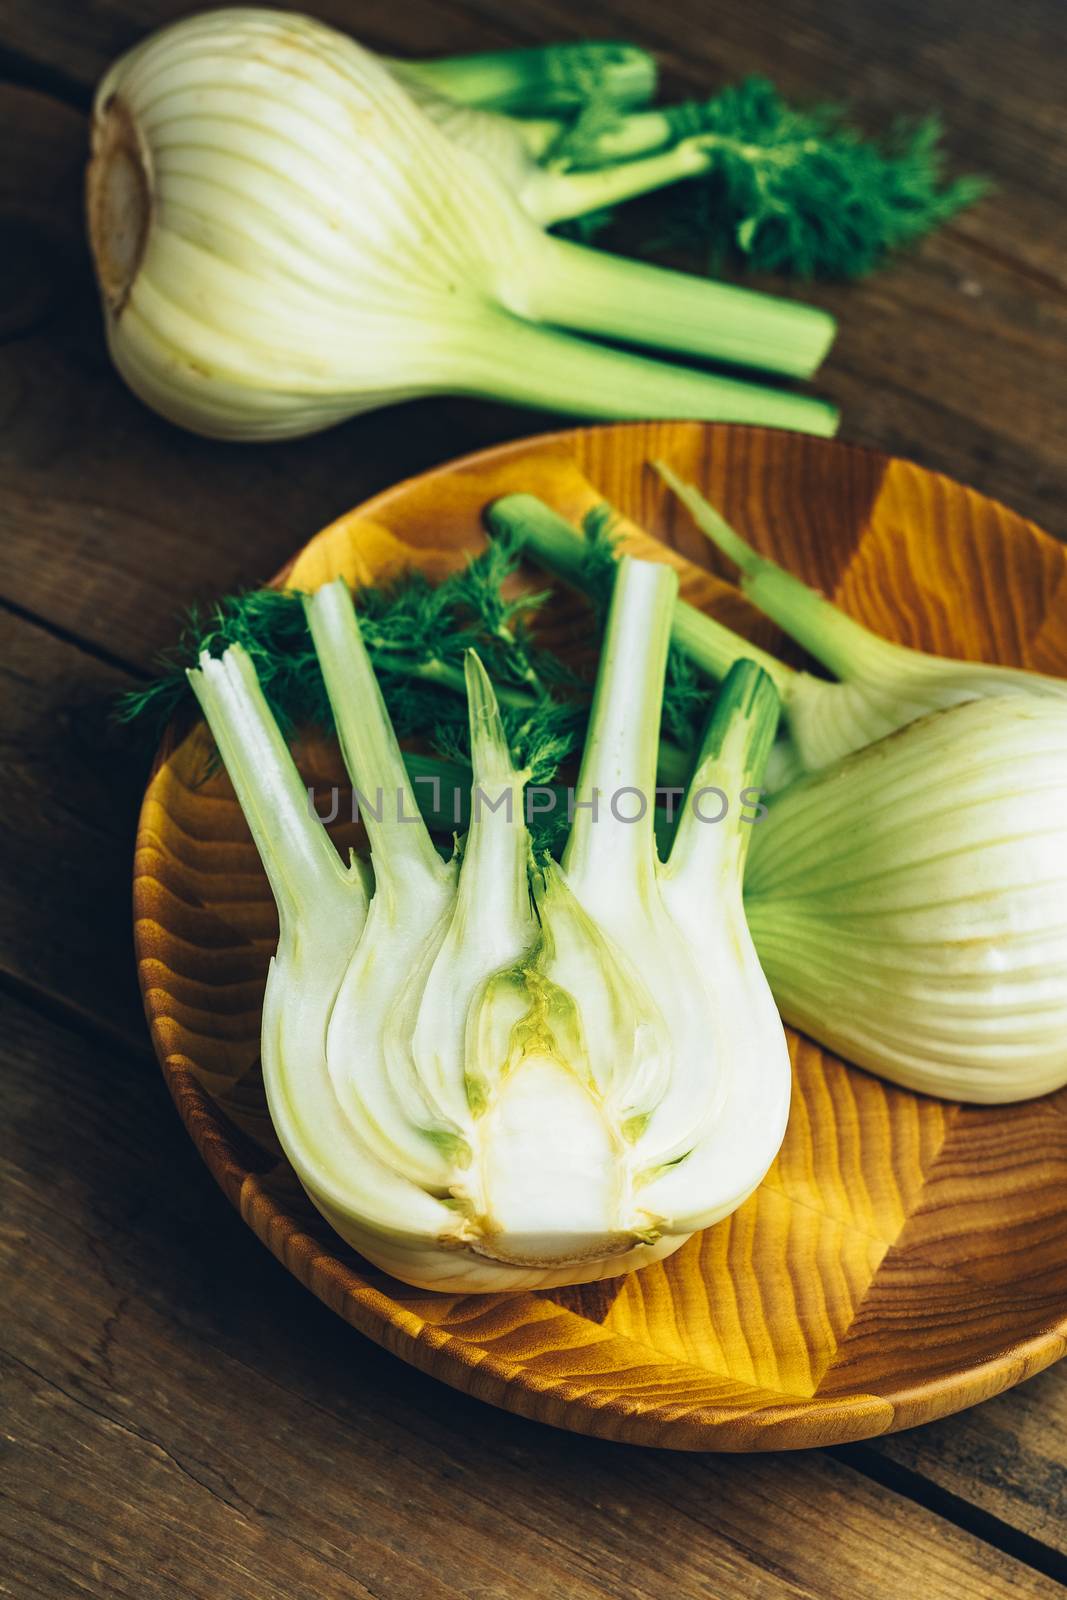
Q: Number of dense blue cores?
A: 0